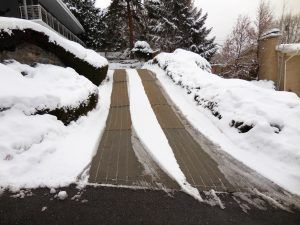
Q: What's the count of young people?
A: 0